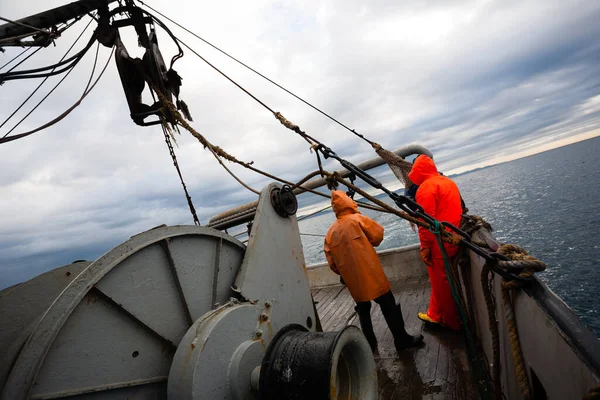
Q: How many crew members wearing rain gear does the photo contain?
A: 2